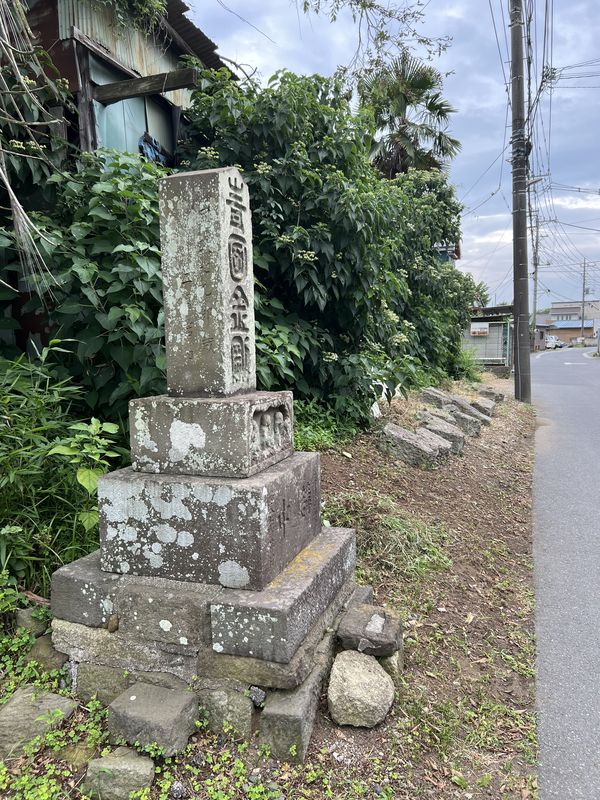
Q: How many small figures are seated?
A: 3